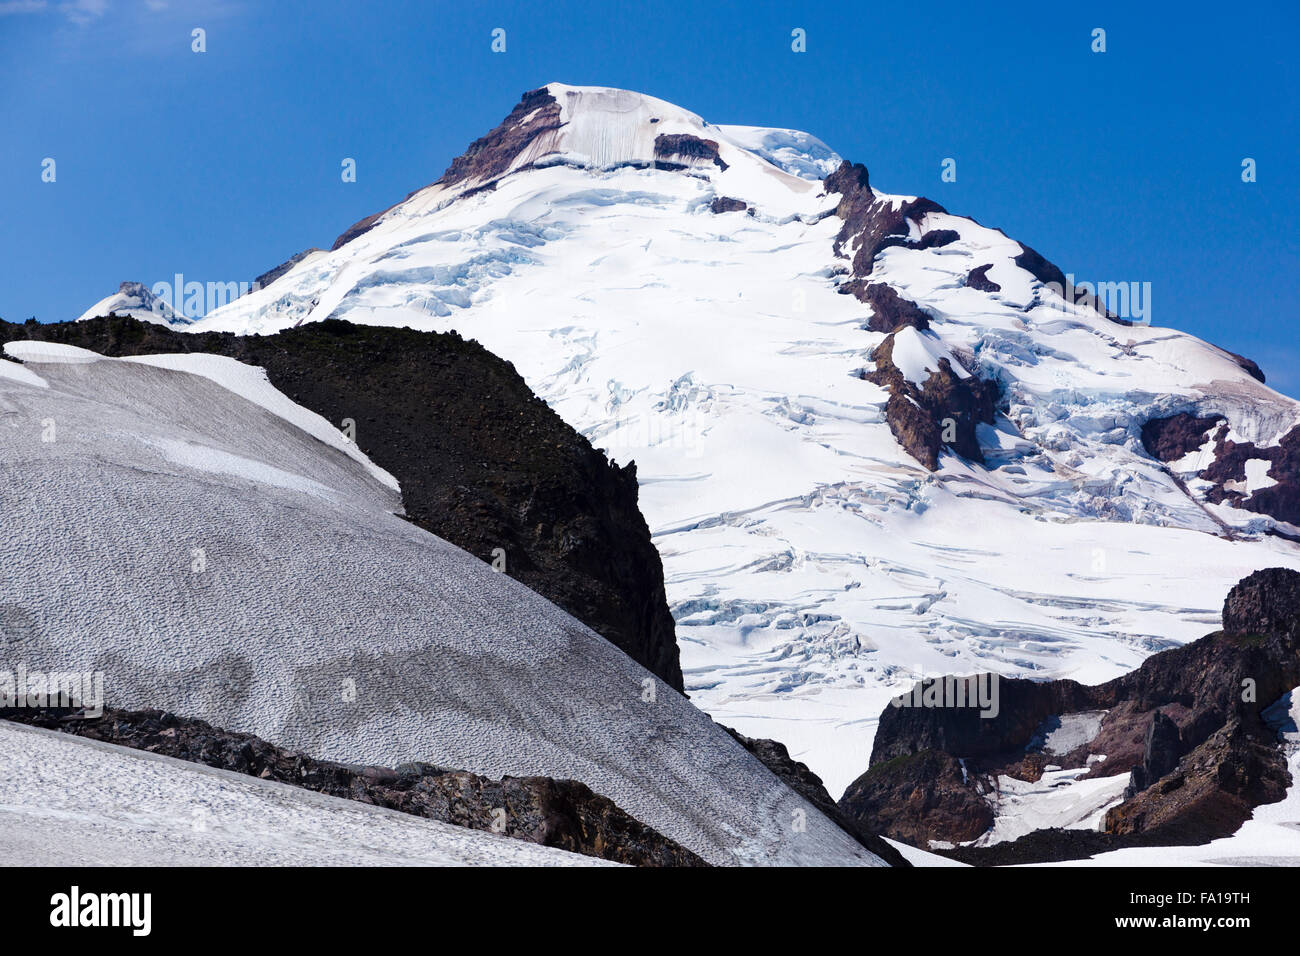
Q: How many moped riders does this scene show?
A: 0